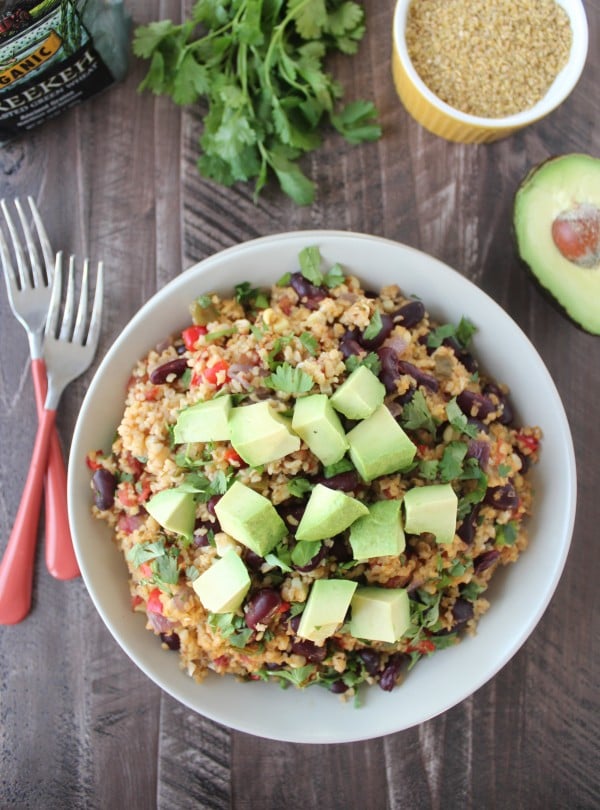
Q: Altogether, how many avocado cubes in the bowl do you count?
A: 13